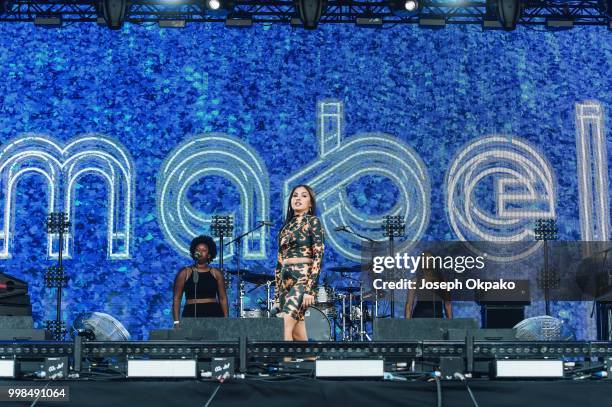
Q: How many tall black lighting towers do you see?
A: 4